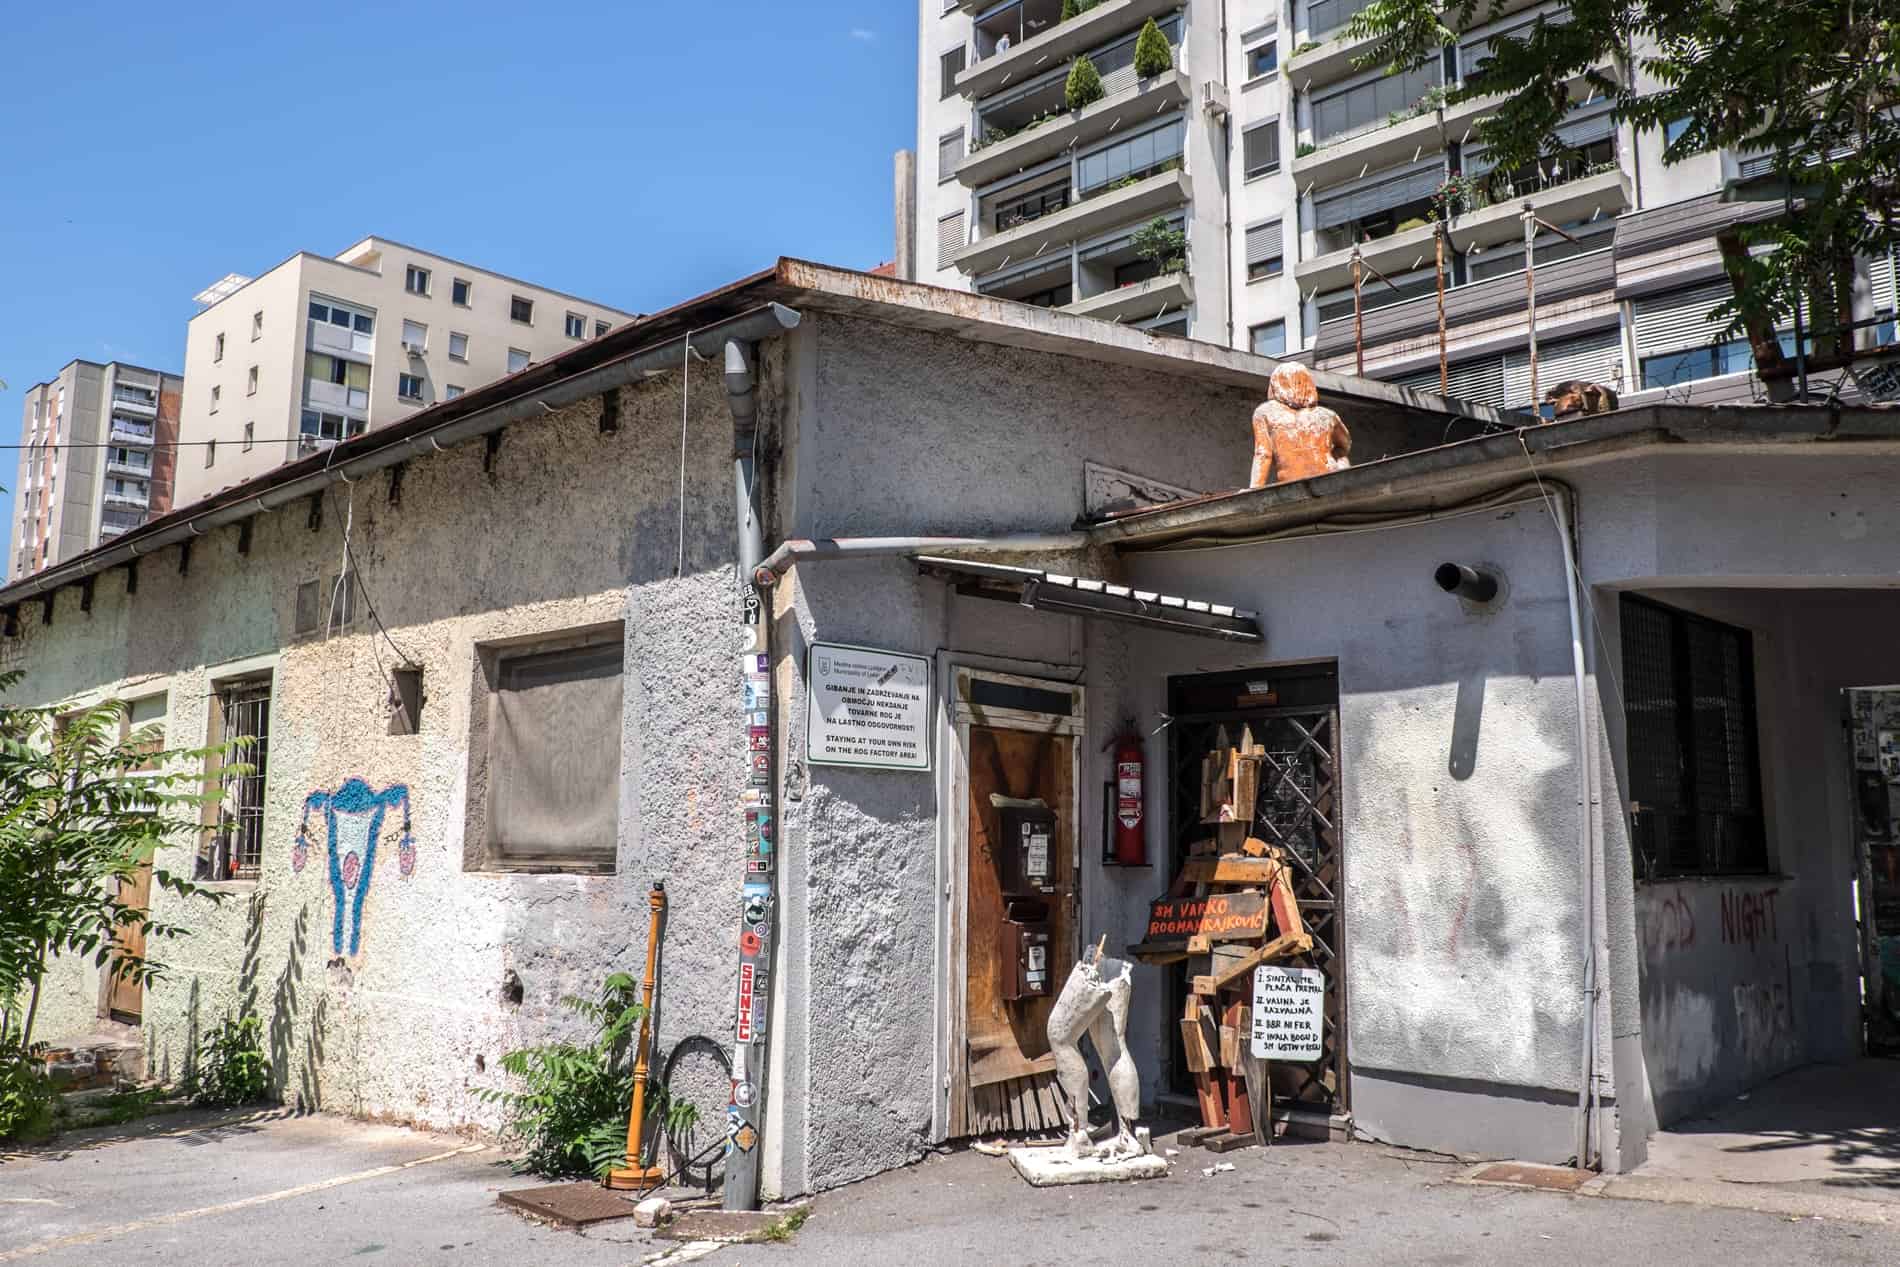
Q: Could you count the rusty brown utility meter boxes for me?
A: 2